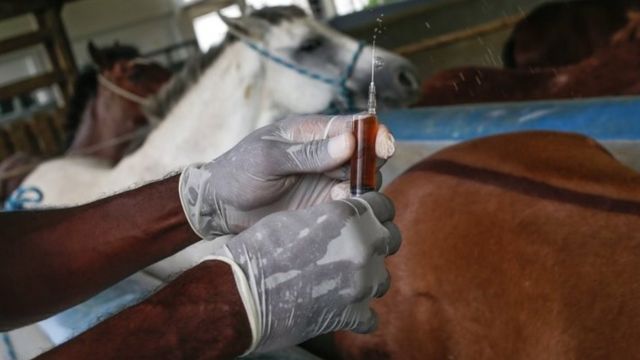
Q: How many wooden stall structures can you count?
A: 1